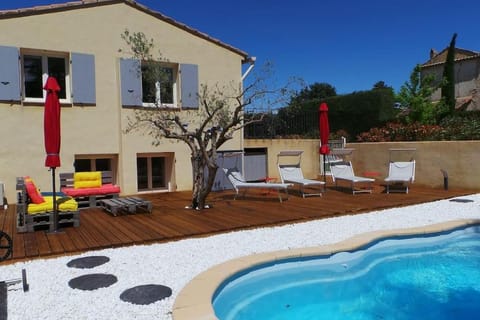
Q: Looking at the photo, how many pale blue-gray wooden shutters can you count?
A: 4